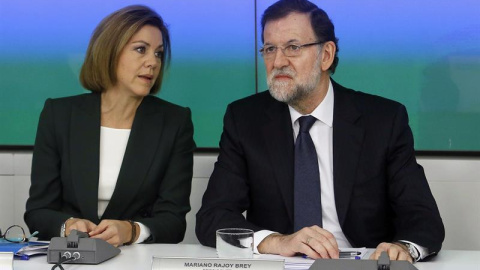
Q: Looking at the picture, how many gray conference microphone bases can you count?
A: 2